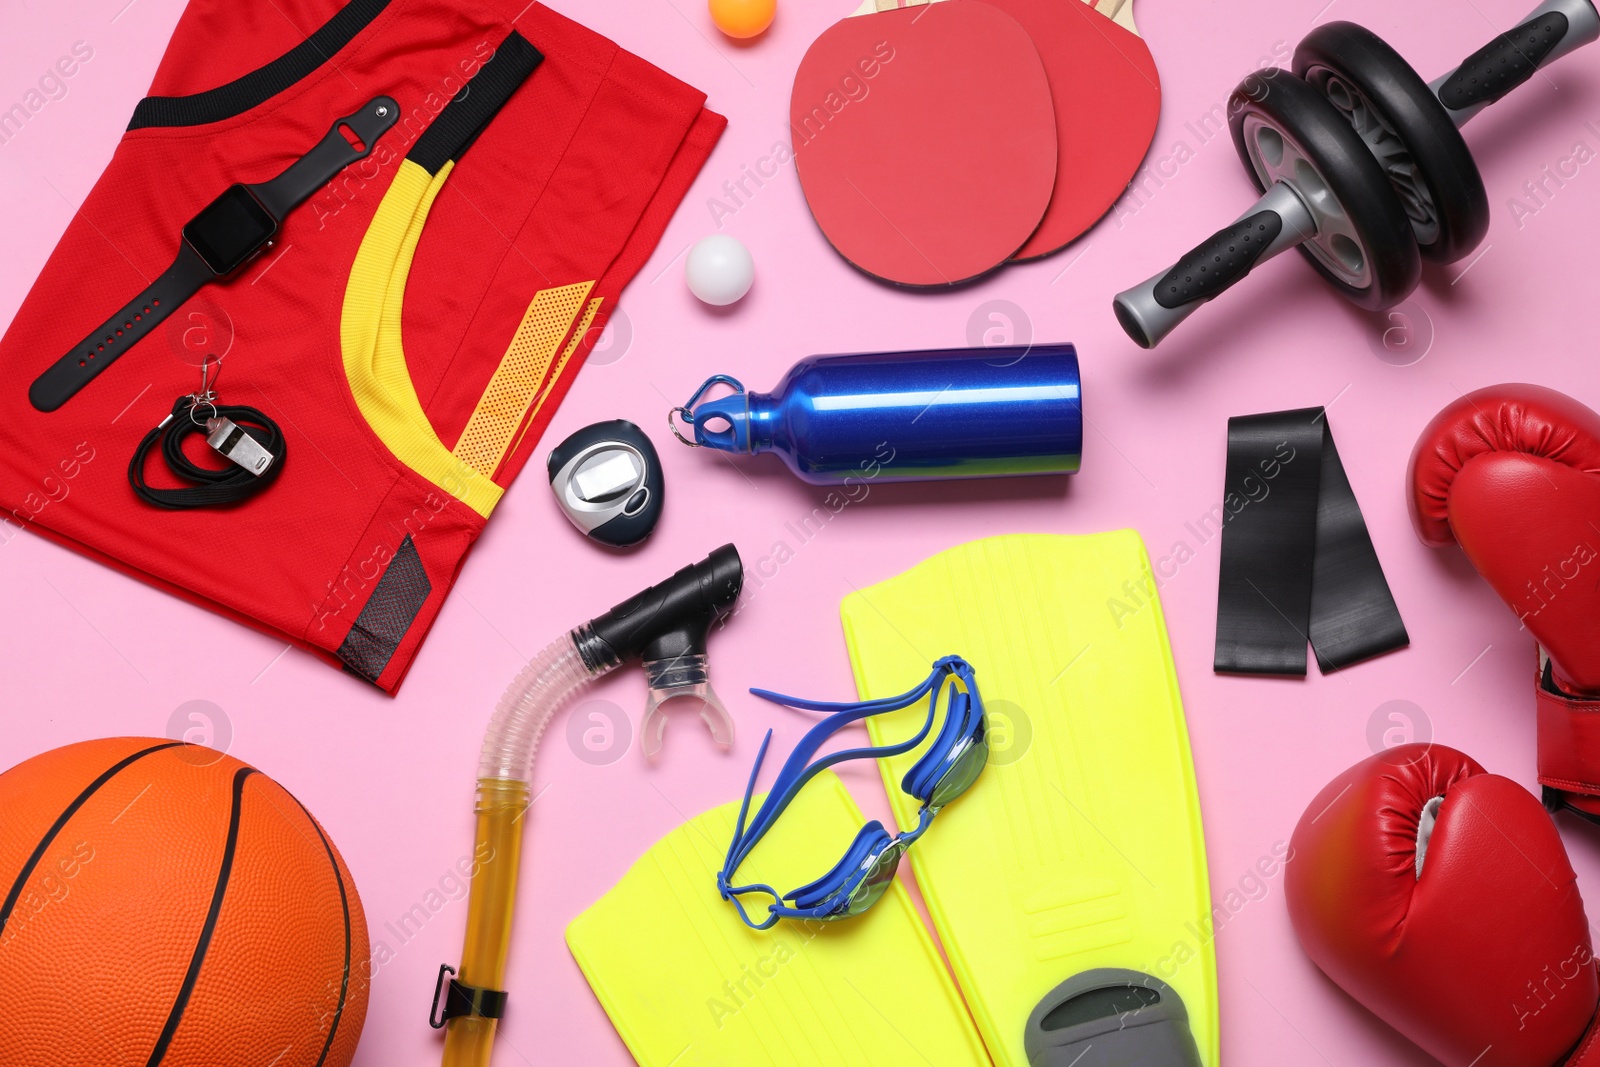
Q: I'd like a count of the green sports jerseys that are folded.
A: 0